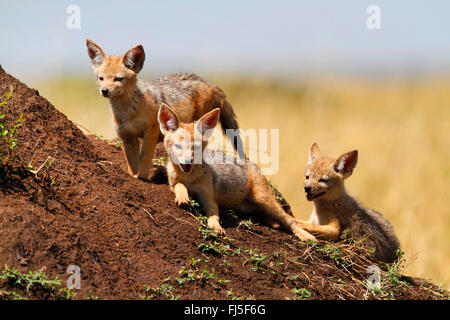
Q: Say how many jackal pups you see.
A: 3